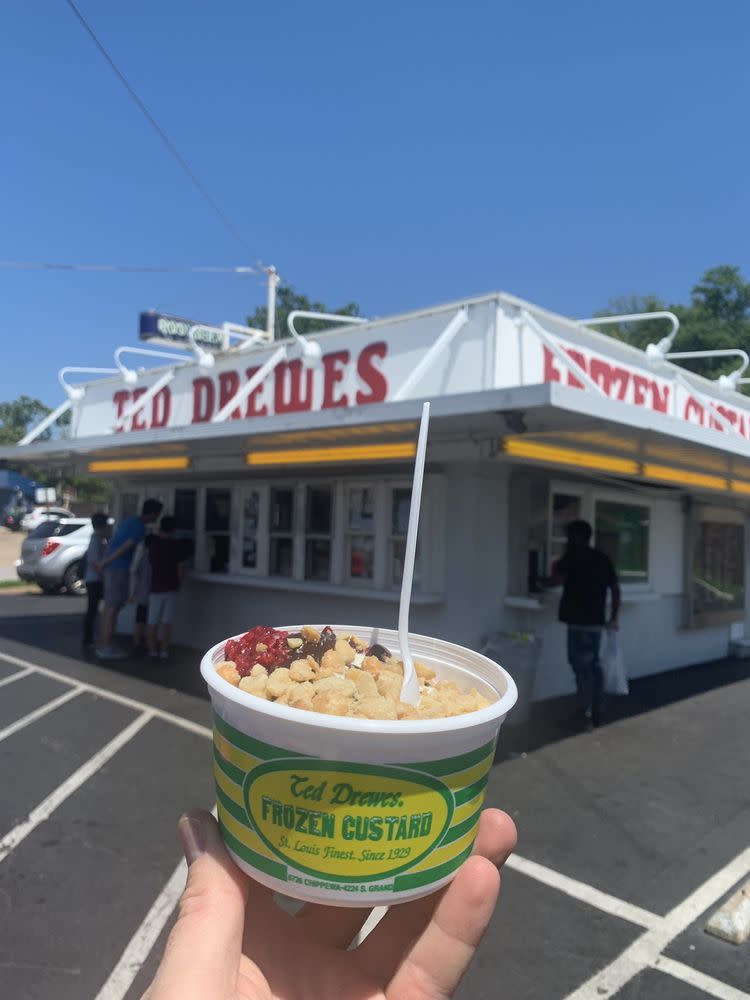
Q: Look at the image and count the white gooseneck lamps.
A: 6